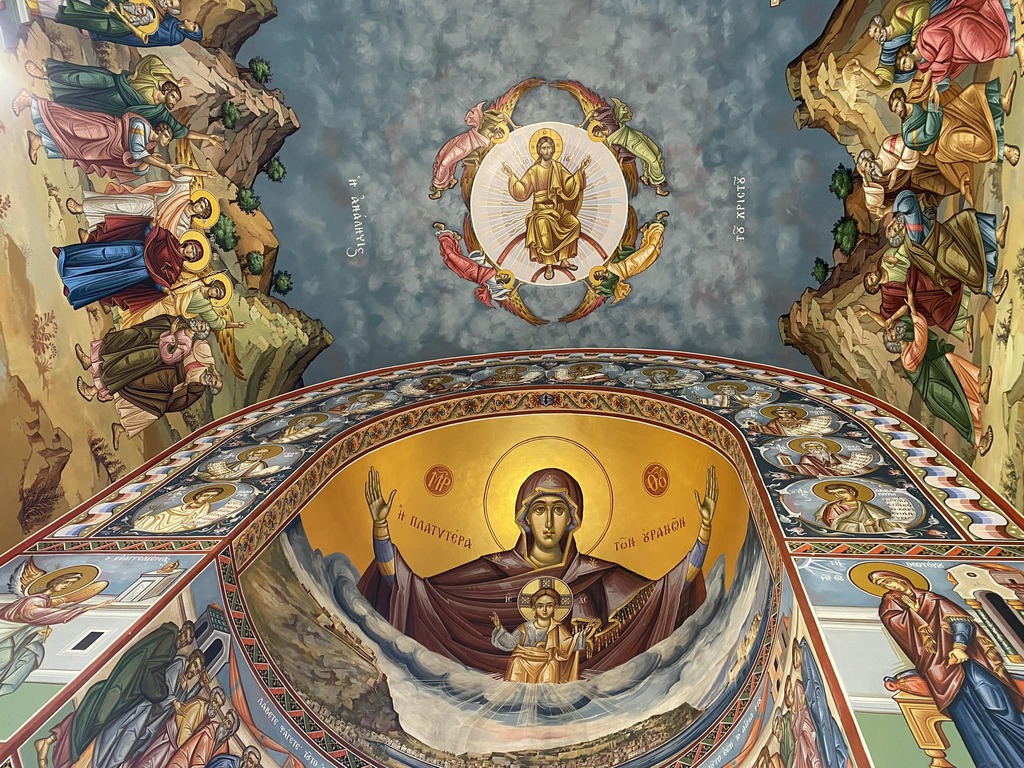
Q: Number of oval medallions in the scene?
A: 12